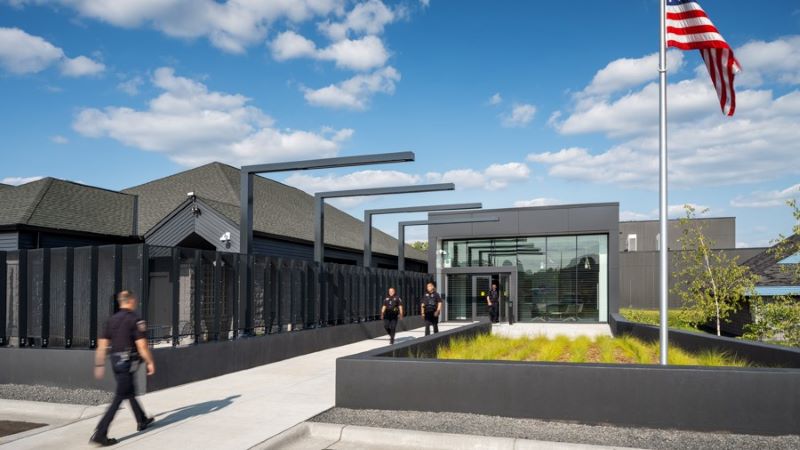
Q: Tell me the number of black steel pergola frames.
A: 4